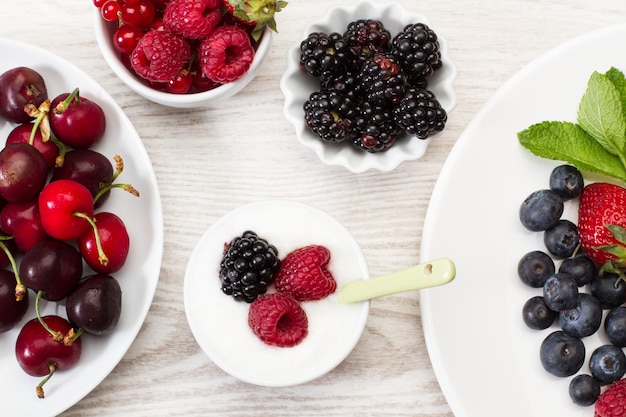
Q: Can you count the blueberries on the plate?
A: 13